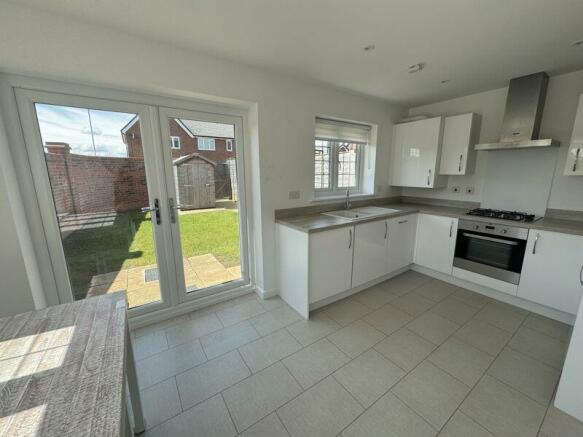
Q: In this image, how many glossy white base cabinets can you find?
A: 5